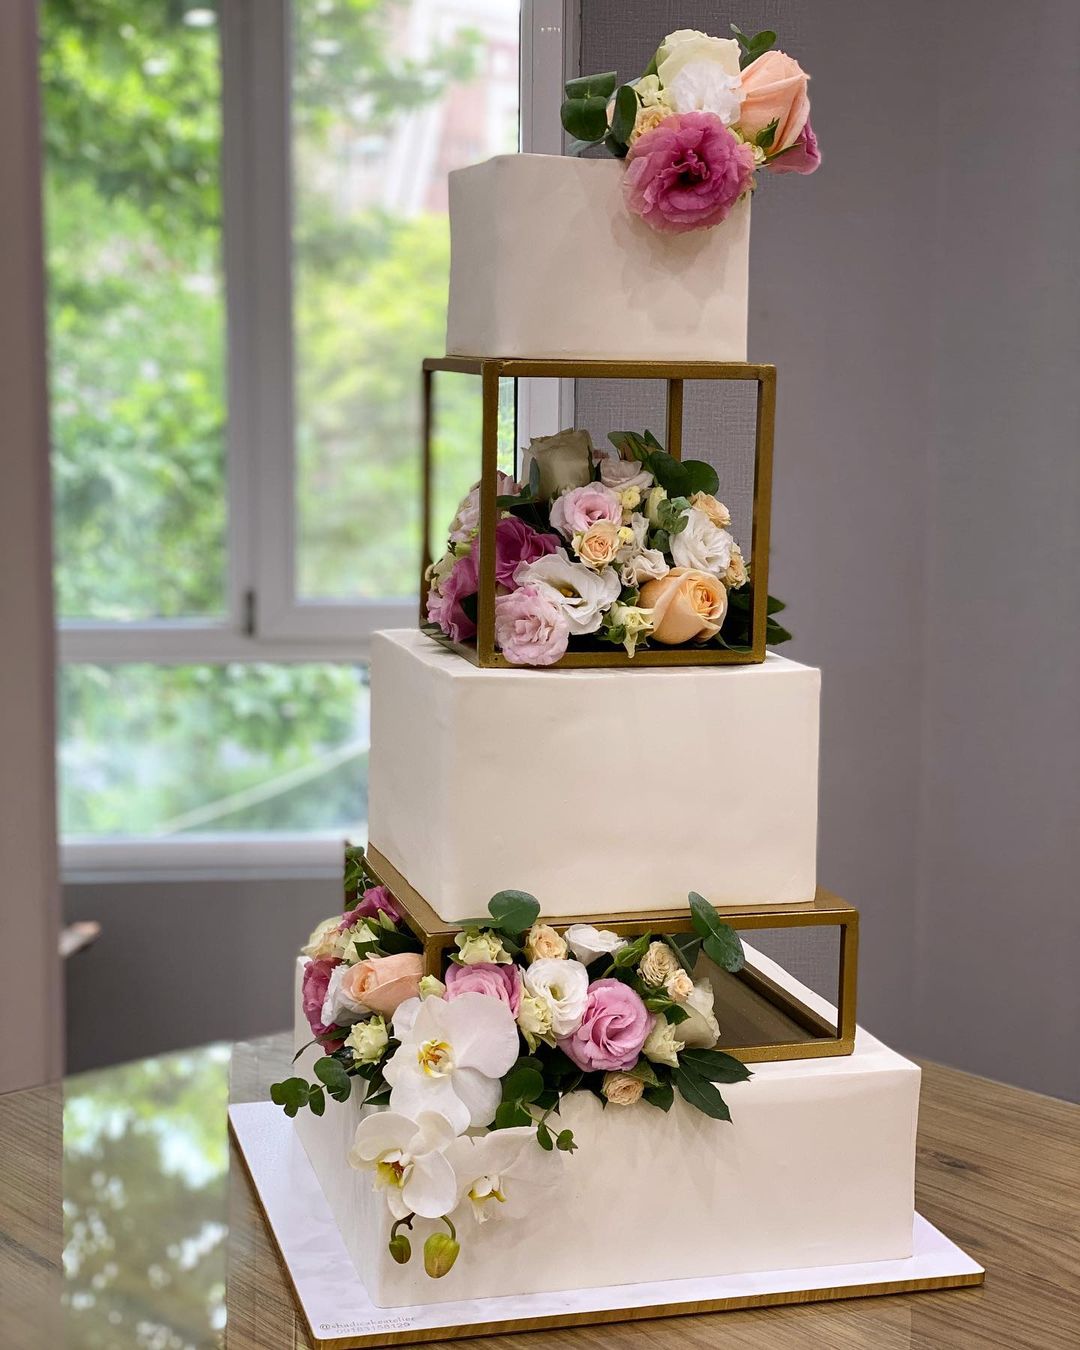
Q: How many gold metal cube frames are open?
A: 2